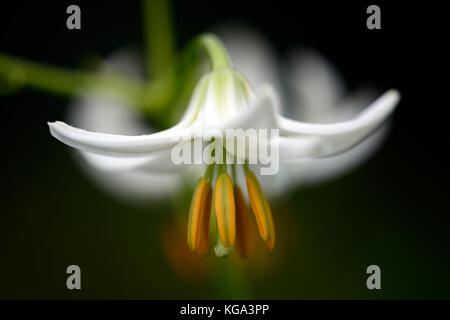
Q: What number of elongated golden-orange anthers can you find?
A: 5